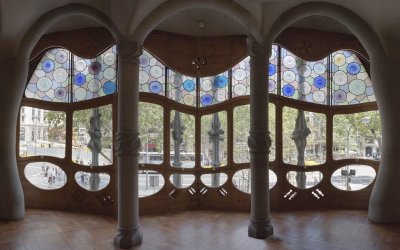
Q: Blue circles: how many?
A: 11